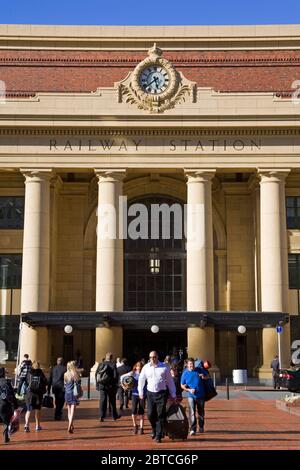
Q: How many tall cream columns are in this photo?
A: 4